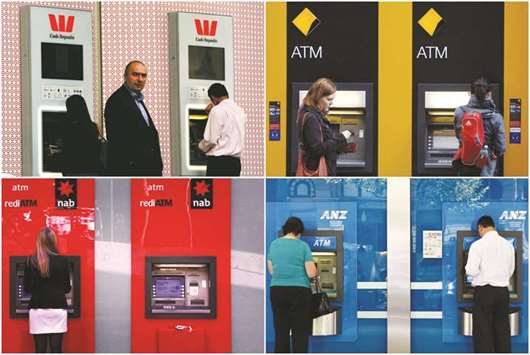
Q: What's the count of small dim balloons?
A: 0